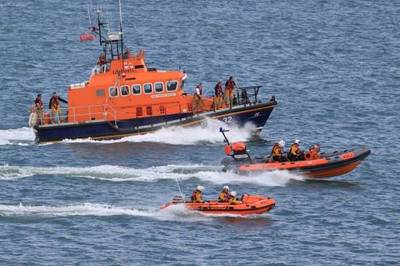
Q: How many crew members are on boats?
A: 12